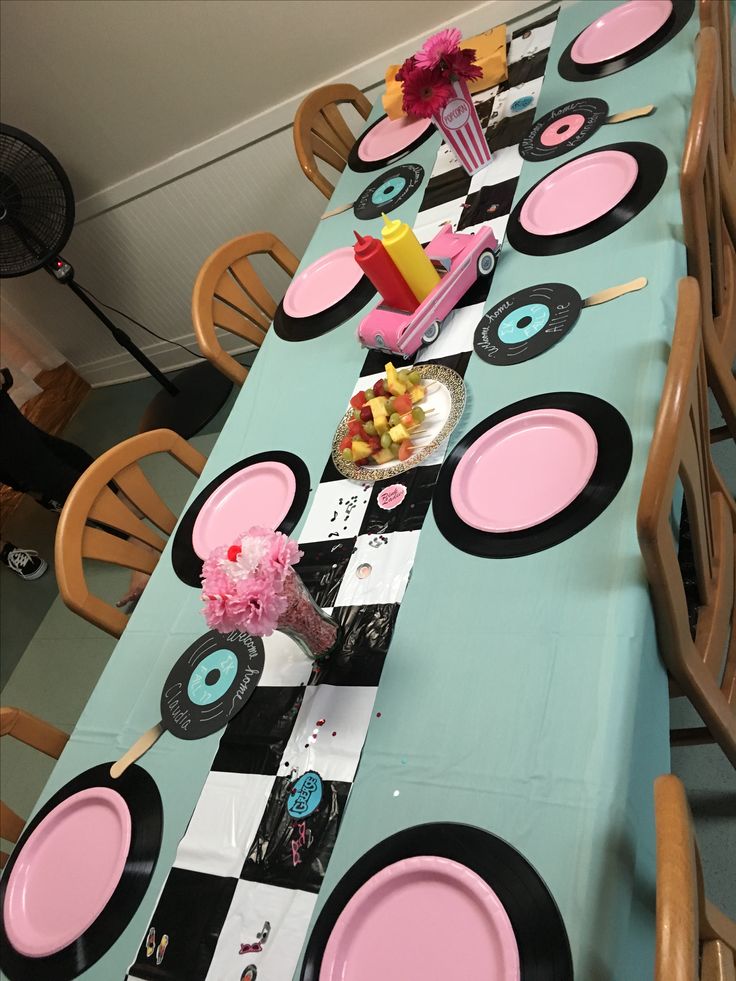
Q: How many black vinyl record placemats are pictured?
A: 8